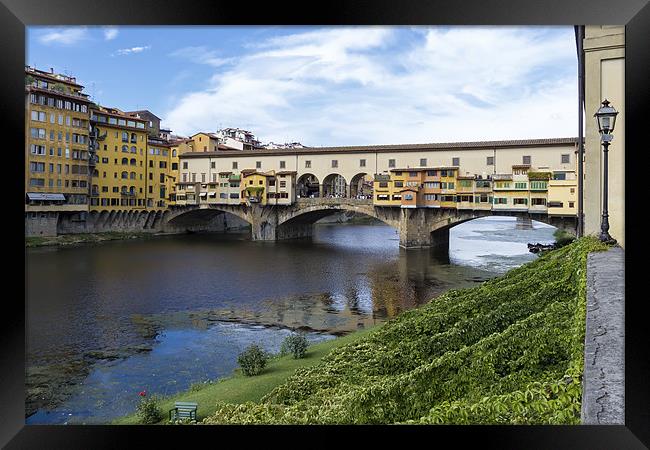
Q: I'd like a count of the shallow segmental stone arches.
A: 3